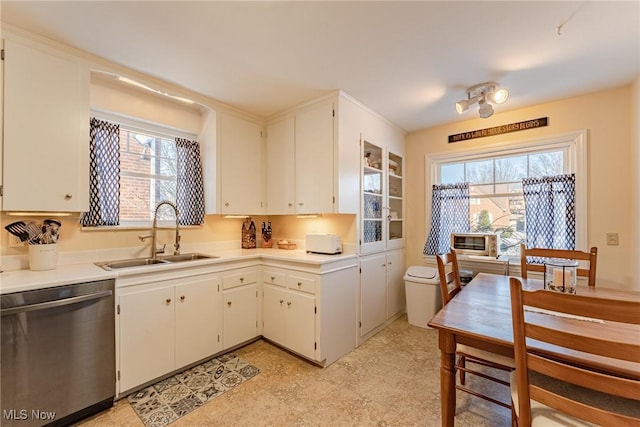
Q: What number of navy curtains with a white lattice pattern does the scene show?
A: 4